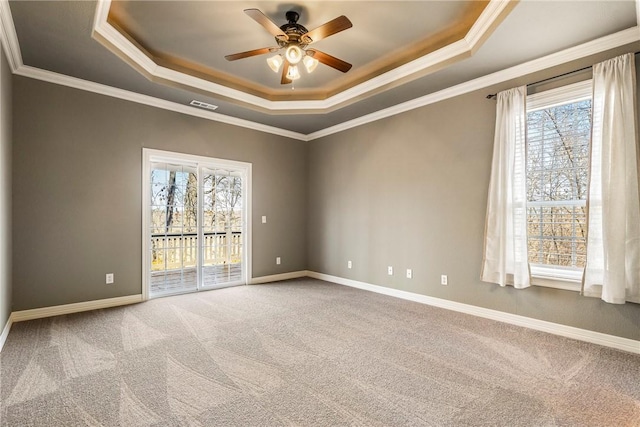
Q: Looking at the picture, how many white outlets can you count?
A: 6